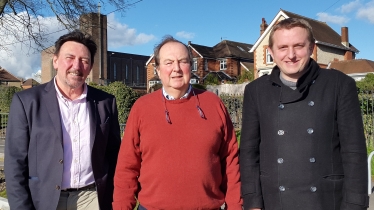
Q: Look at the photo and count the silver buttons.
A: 8